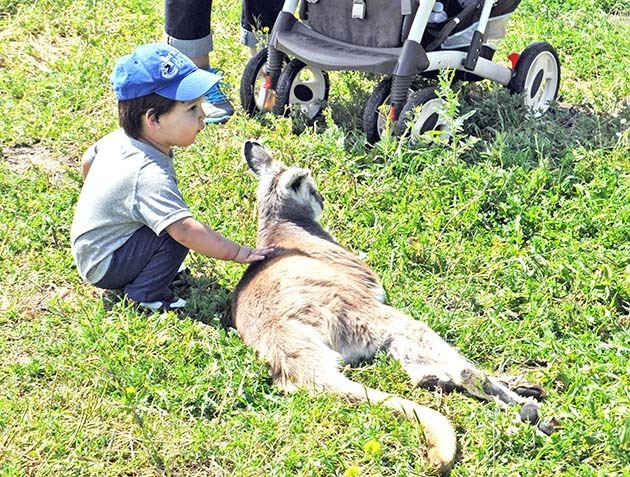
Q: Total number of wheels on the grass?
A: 5